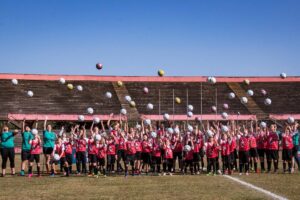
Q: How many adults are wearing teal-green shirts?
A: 4